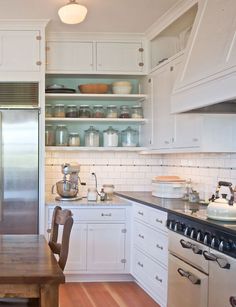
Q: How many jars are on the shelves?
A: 14